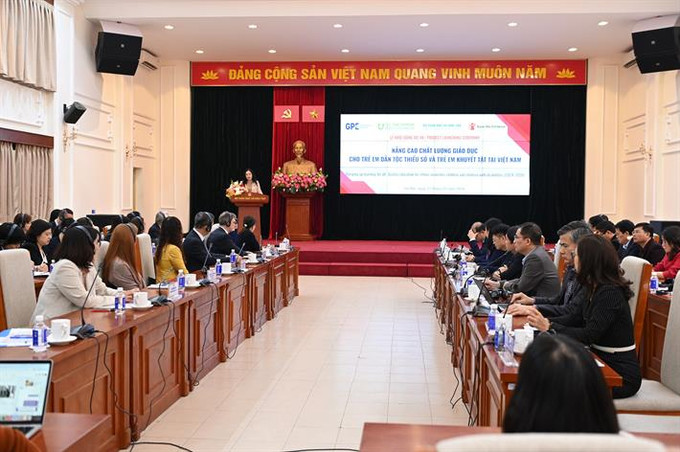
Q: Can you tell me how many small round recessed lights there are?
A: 12